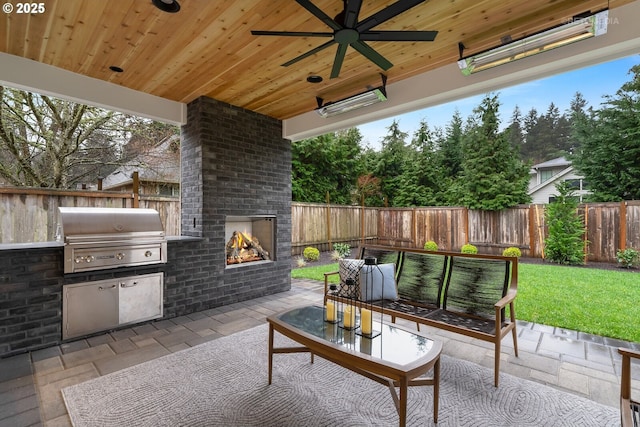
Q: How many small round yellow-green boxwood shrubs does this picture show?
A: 4